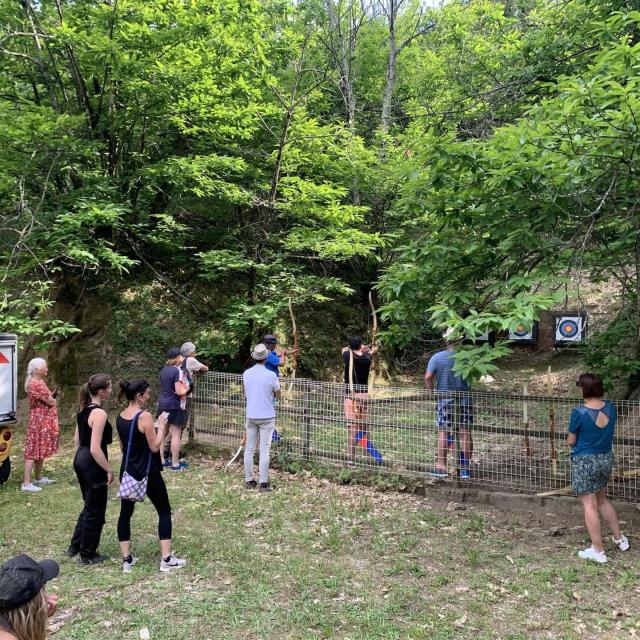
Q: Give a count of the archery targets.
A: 3